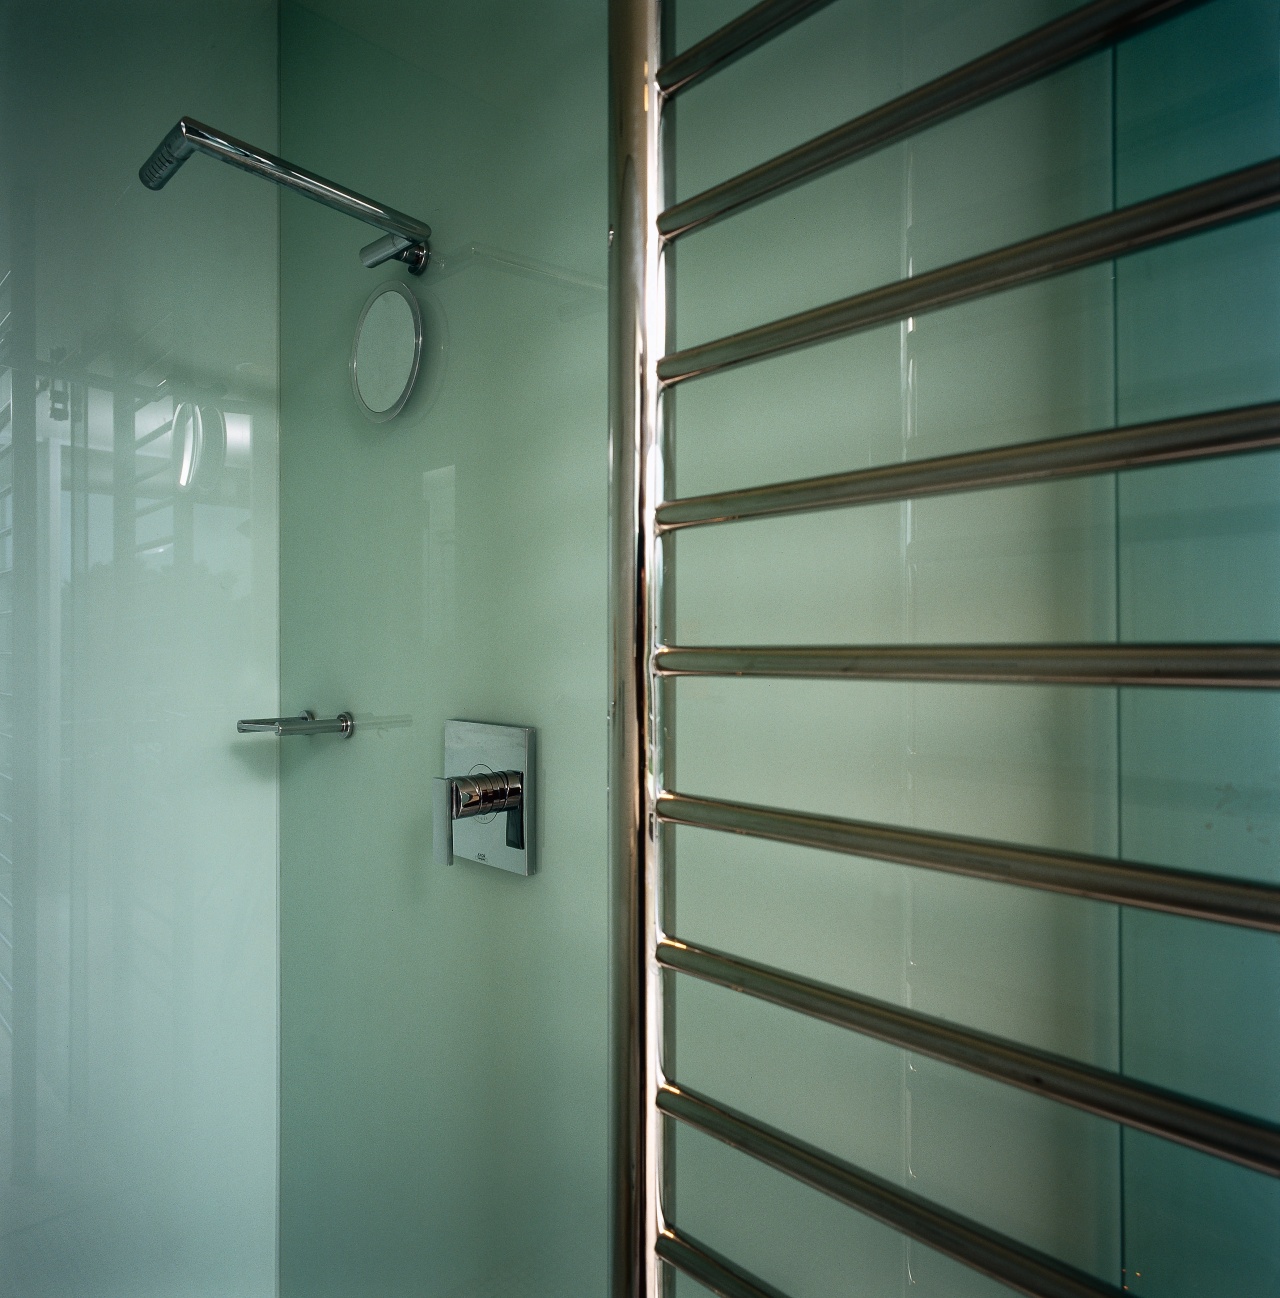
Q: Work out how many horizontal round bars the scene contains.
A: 9